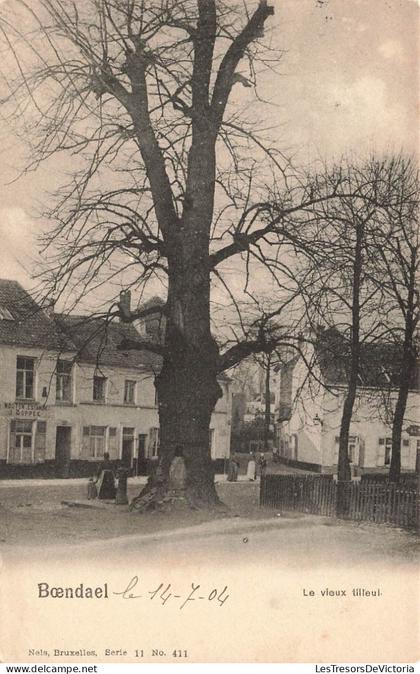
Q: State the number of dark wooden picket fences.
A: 1